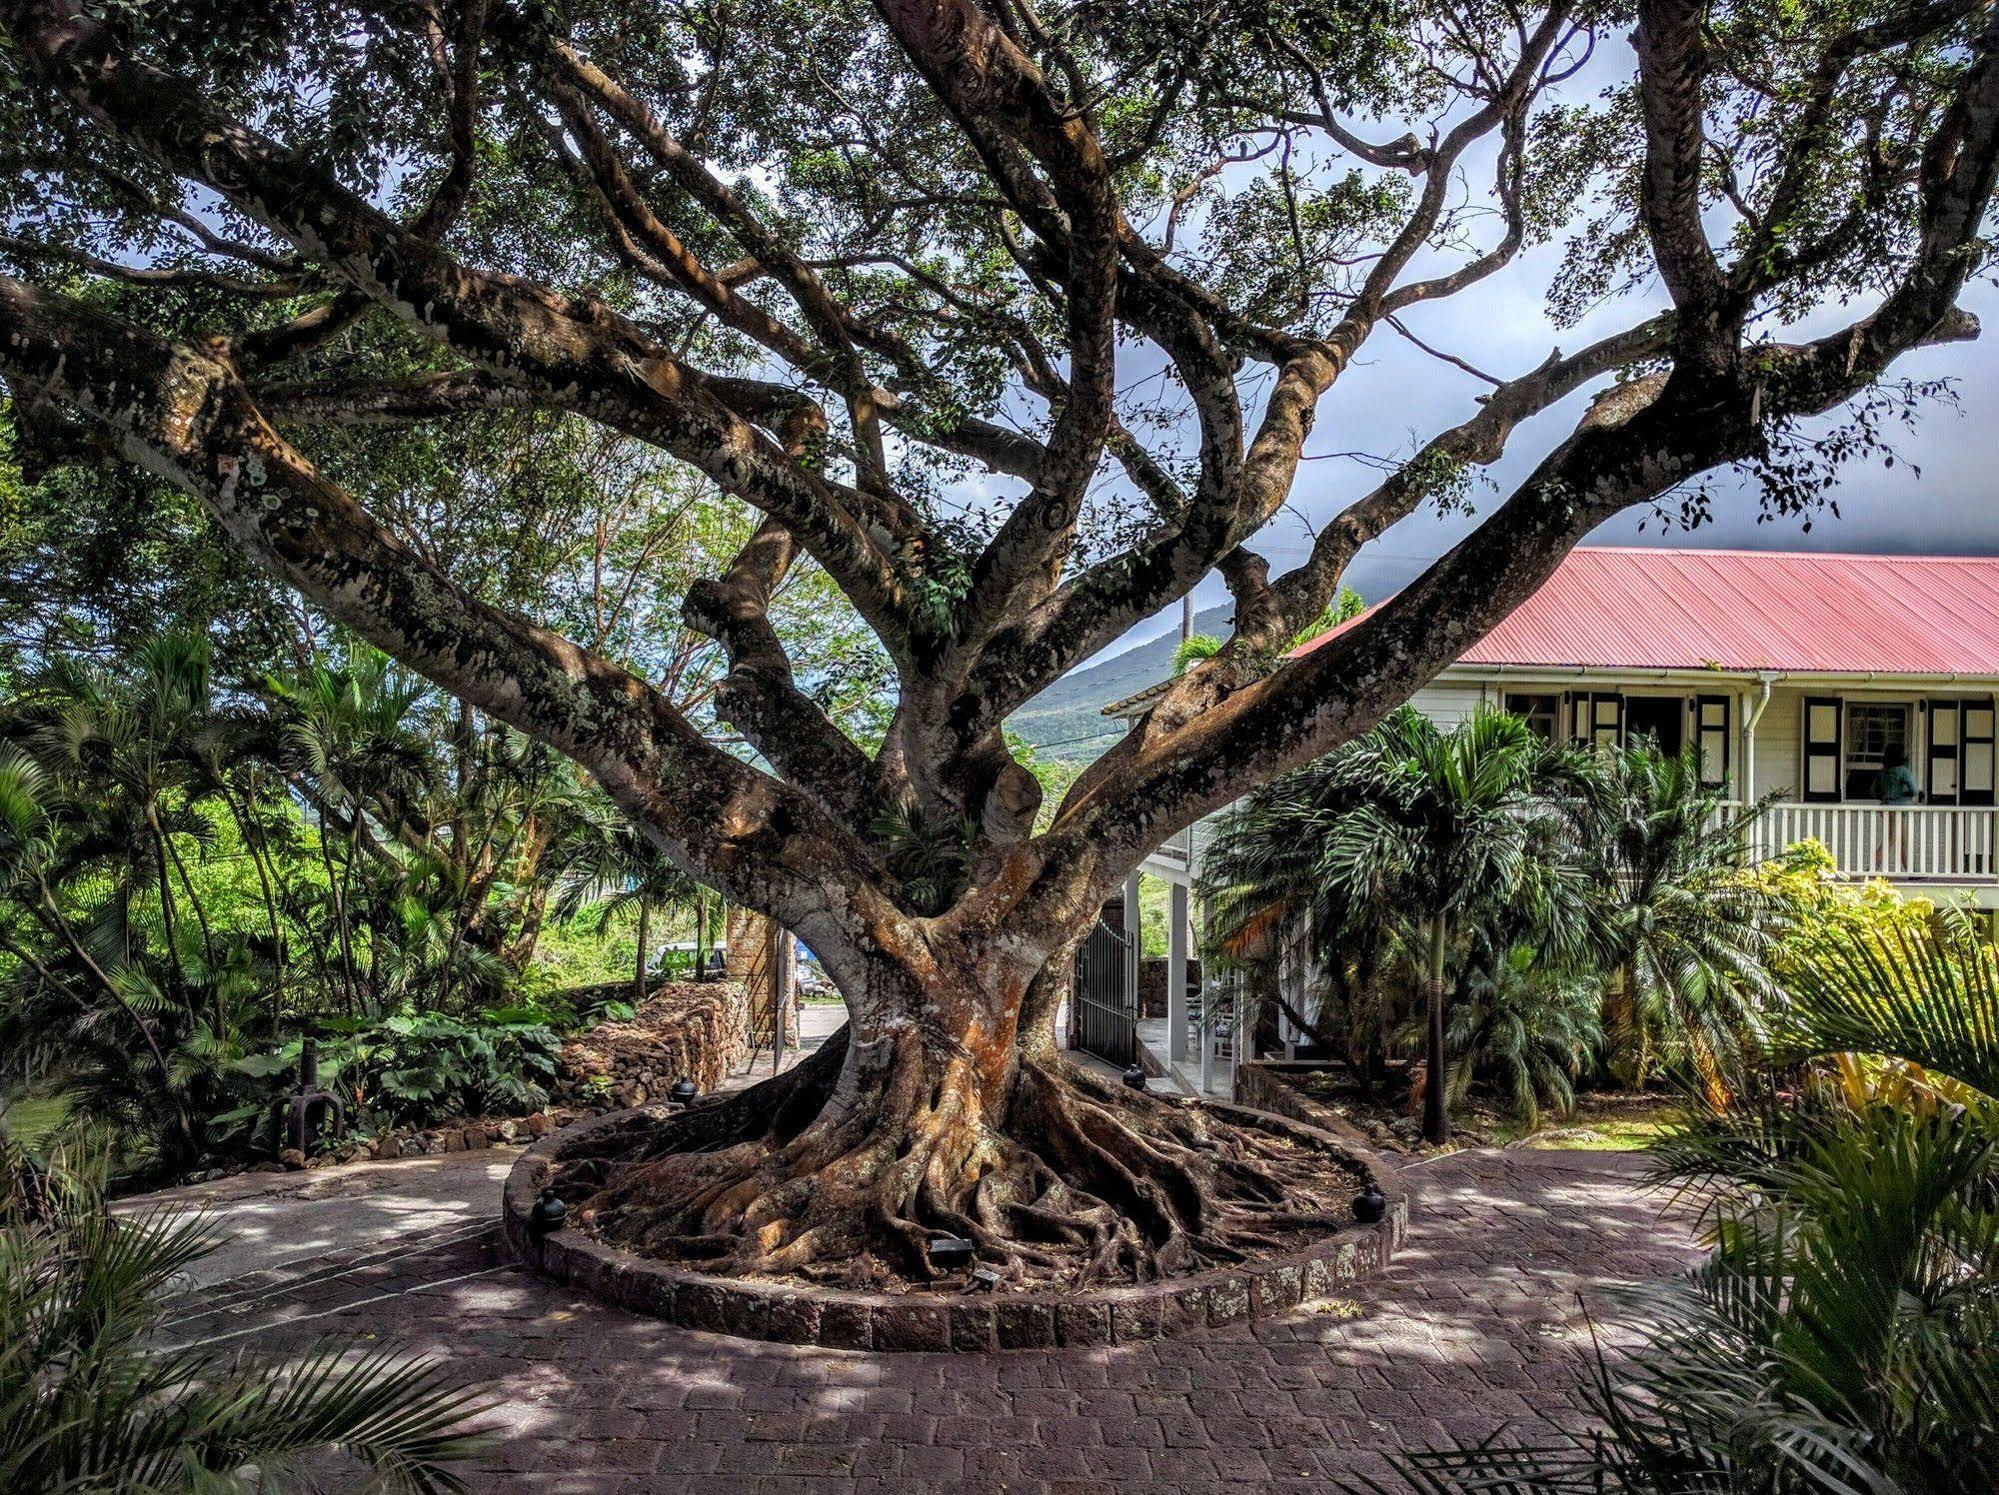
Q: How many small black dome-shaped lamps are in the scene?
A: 4